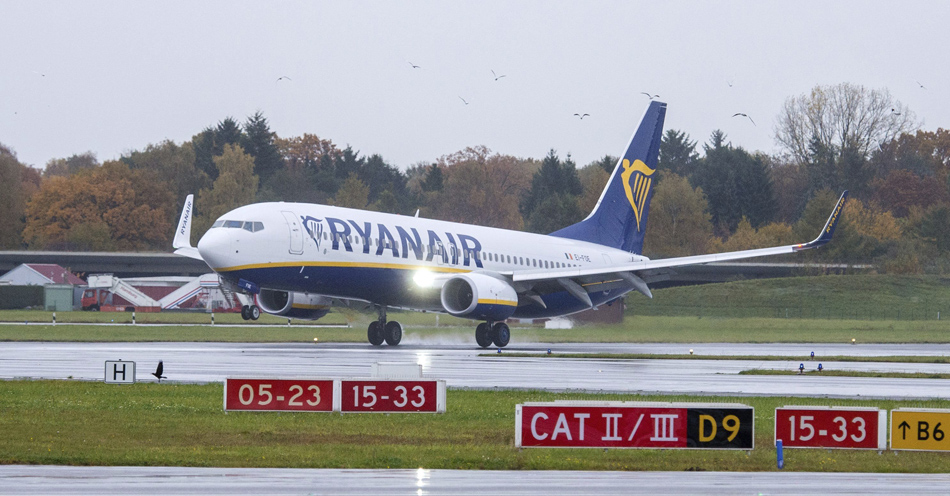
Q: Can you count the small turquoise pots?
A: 0